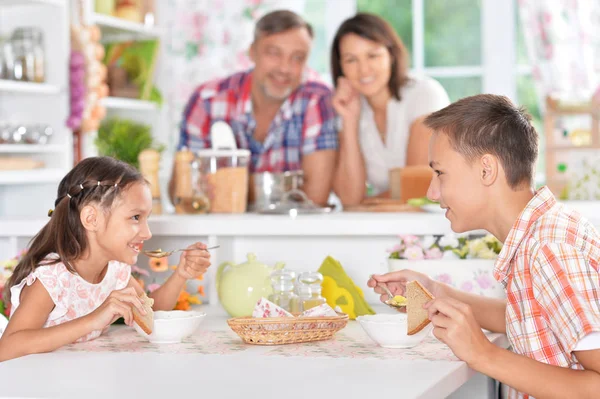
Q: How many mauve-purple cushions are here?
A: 0